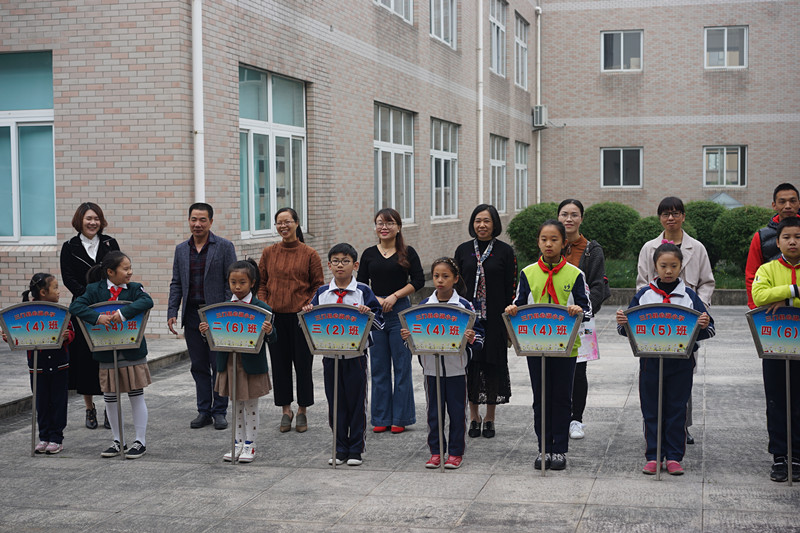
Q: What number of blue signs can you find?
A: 8